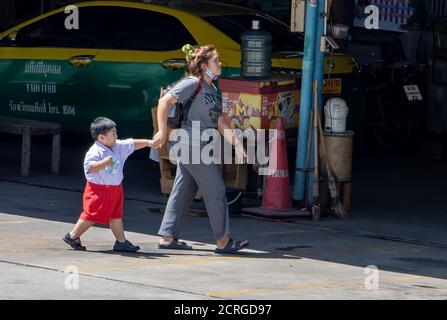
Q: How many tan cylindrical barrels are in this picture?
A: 1